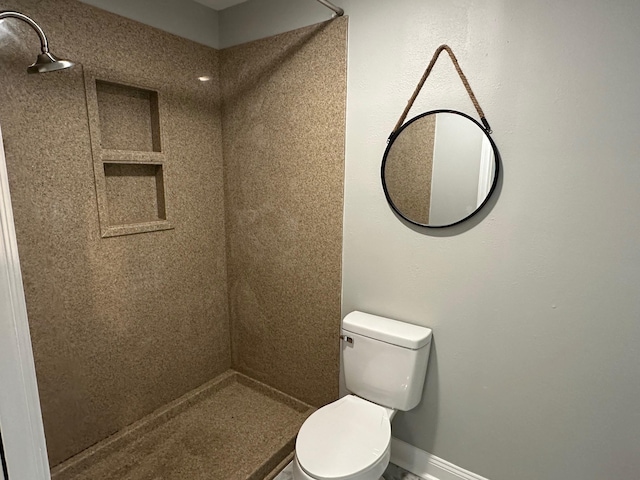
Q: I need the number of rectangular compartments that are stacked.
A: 2